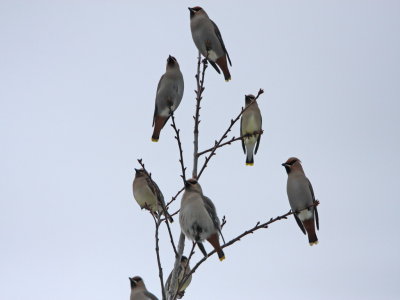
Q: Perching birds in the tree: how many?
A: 8